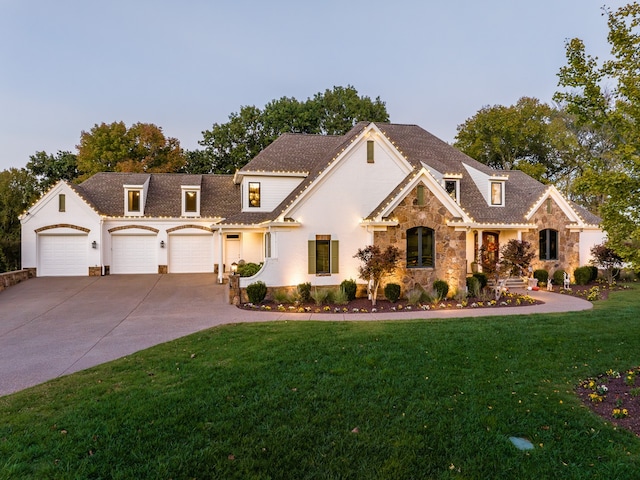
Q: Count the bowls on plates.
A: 0